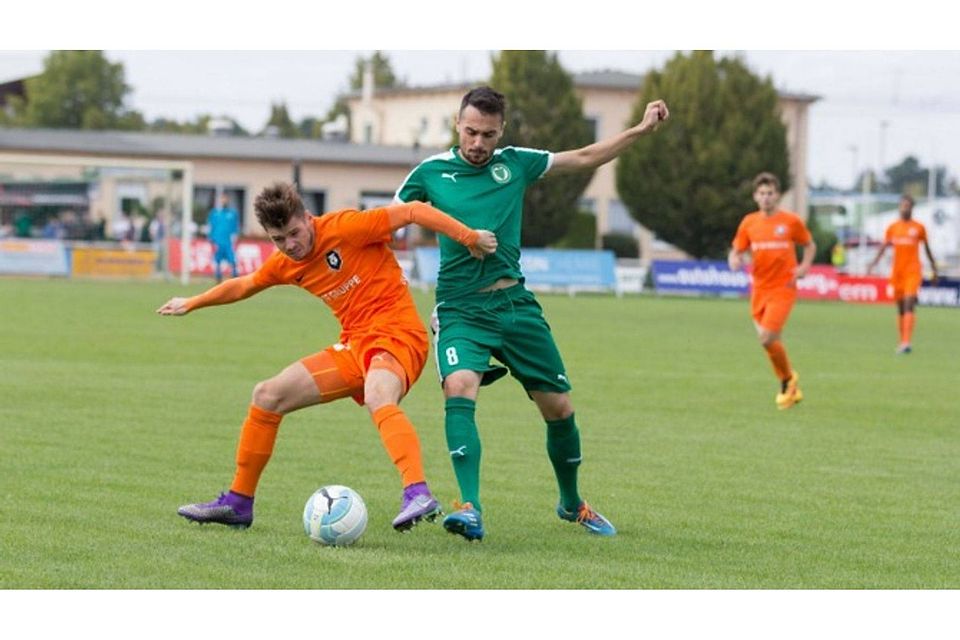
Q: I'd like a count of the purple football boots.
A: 2